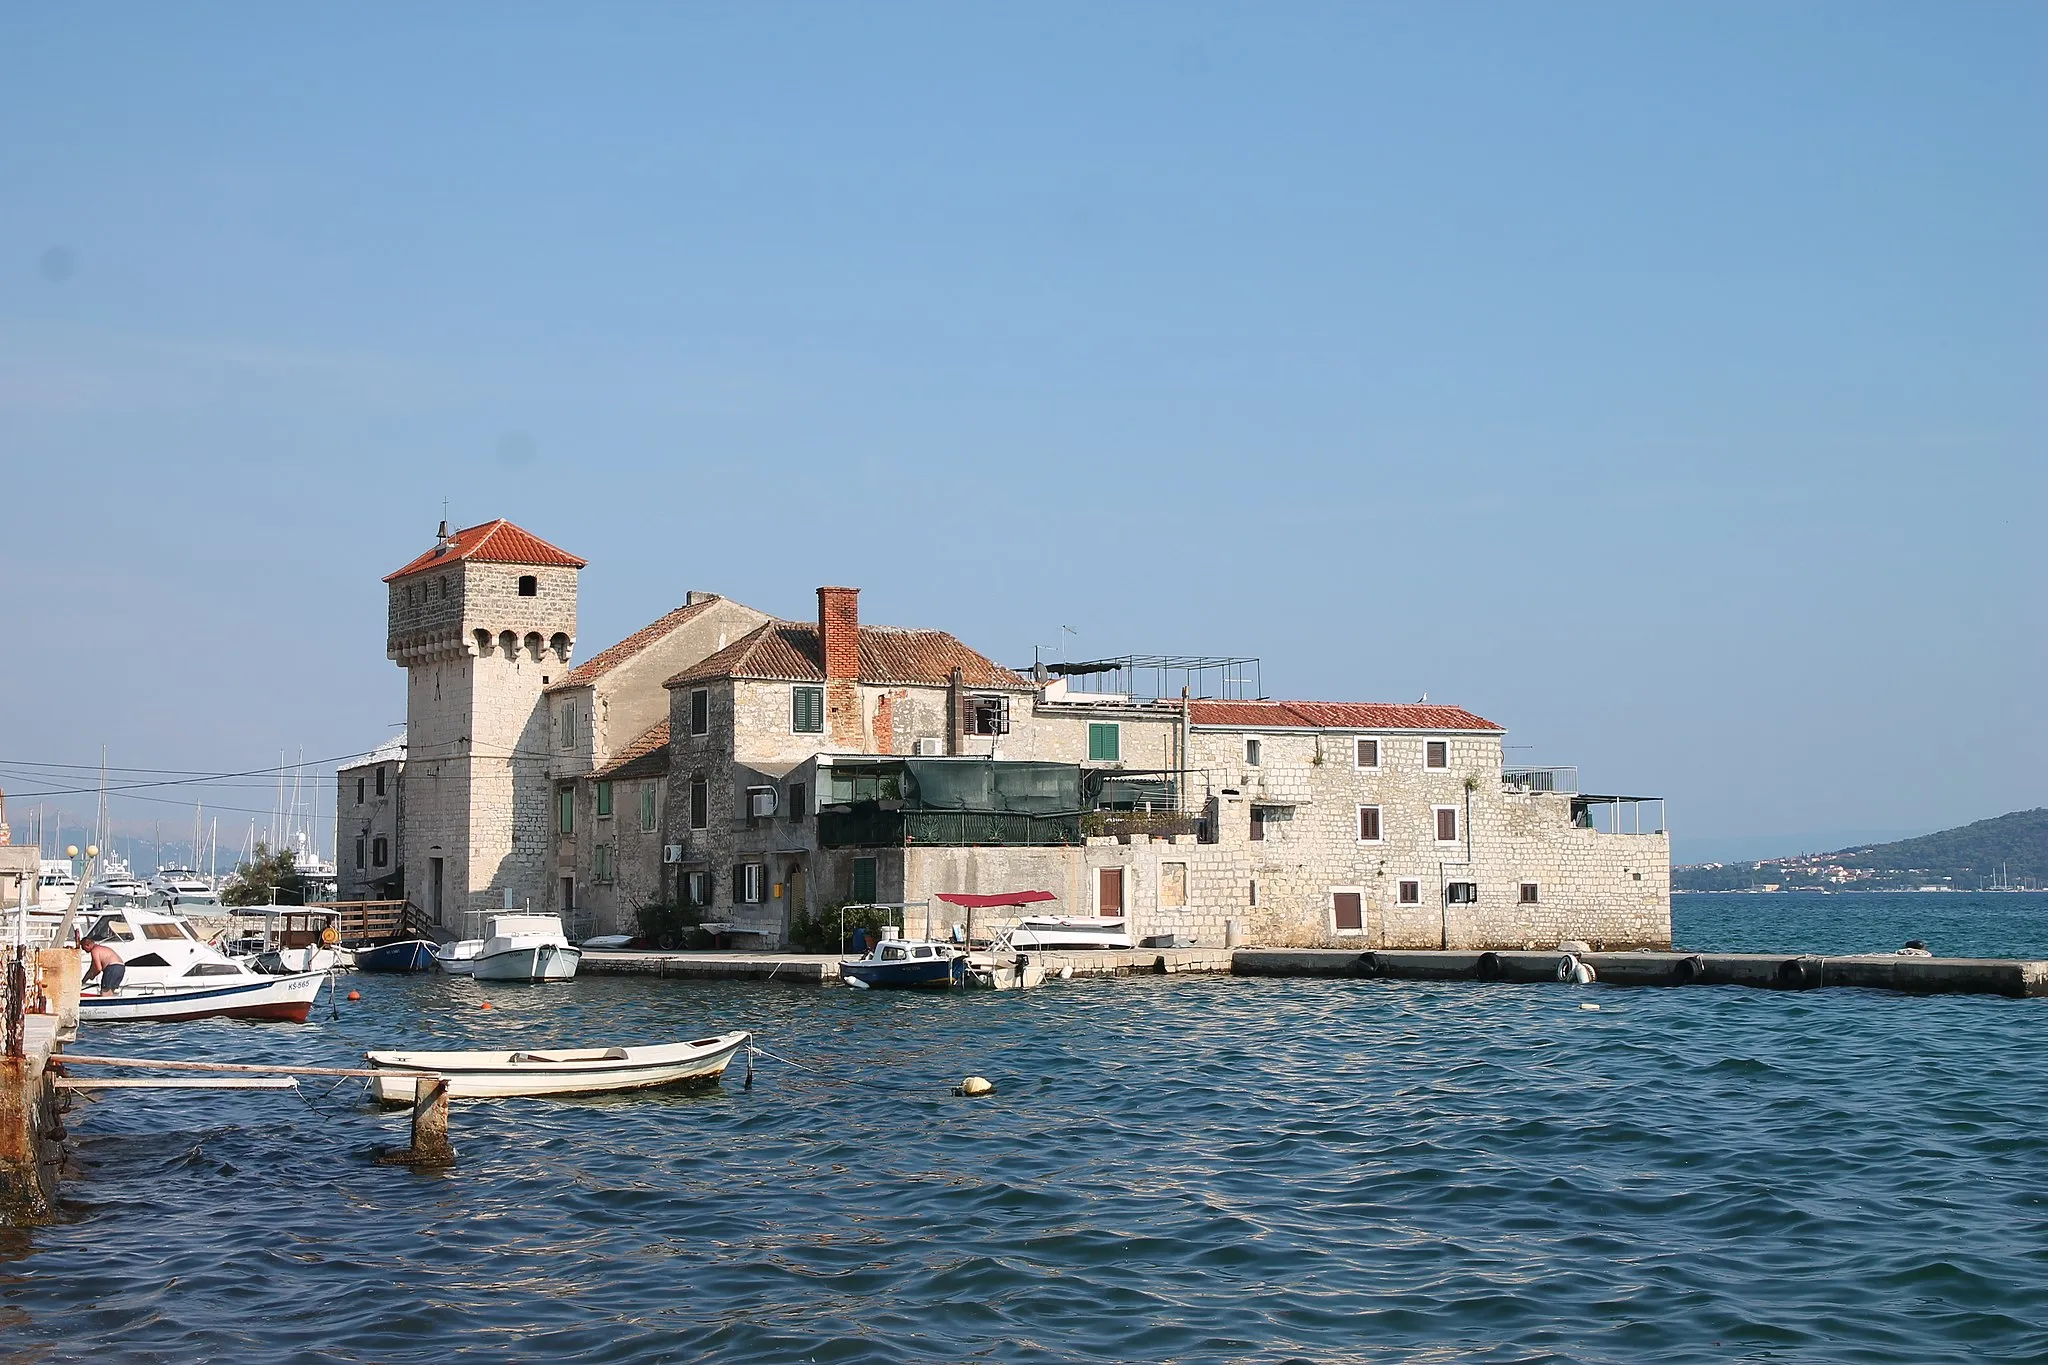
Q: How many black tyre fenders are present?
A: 4